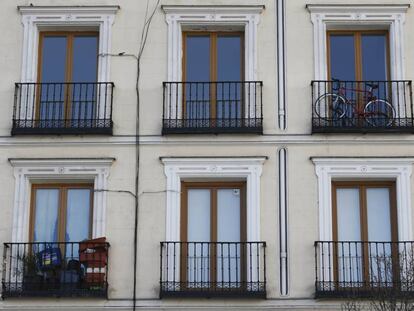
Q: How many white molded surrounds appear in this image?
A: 6